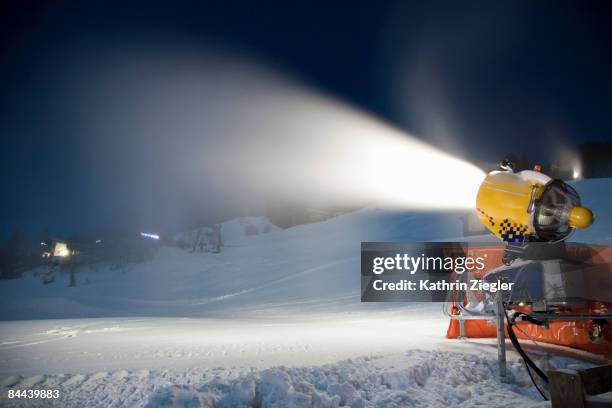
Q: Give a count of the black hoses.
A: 2